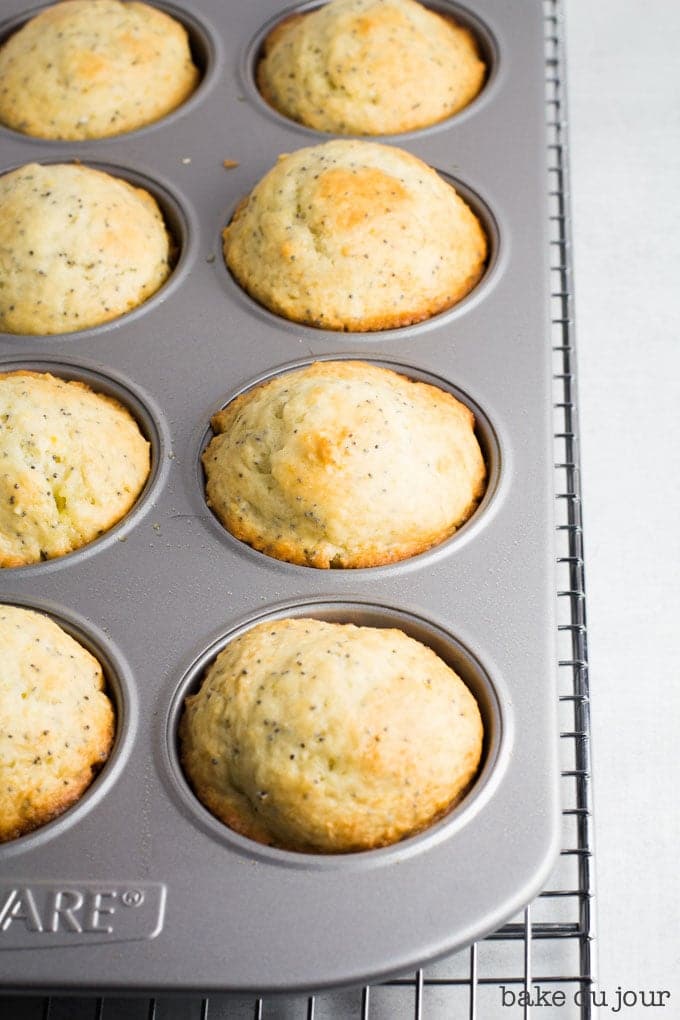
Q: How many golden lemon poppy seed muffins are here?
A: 8